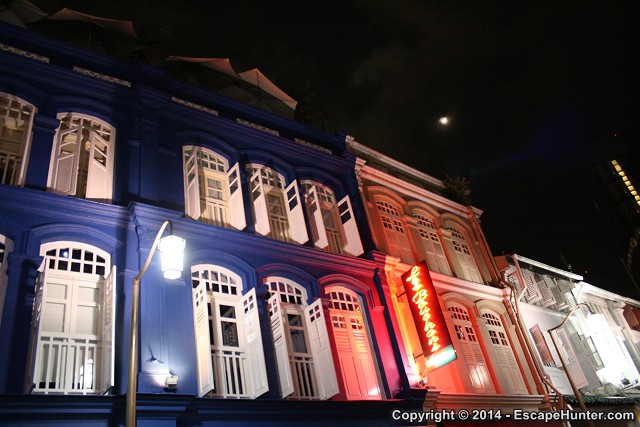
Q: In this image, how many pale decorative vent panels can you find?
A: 5